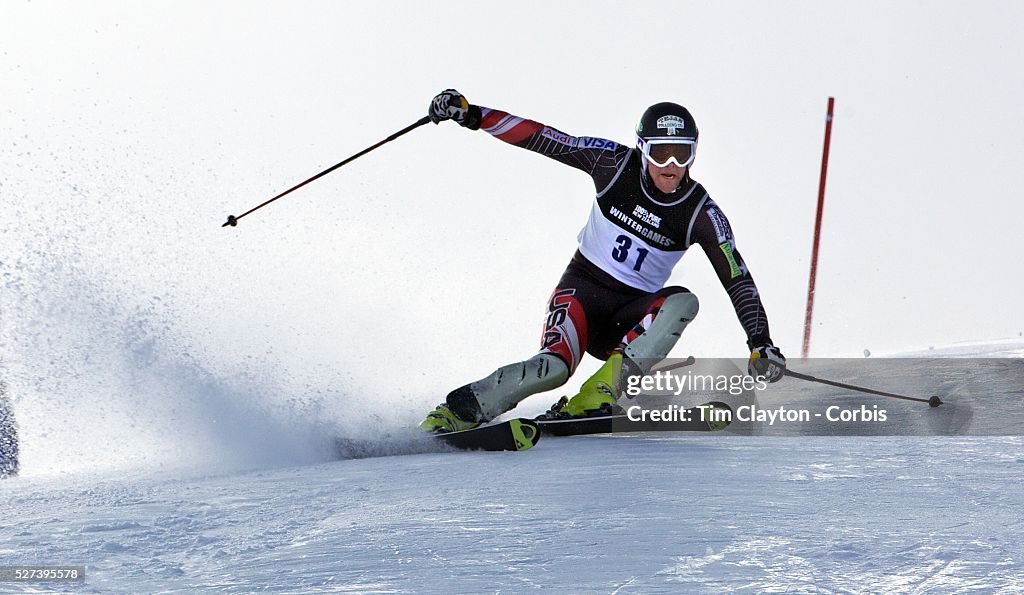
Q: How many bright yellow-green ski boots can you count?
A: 2